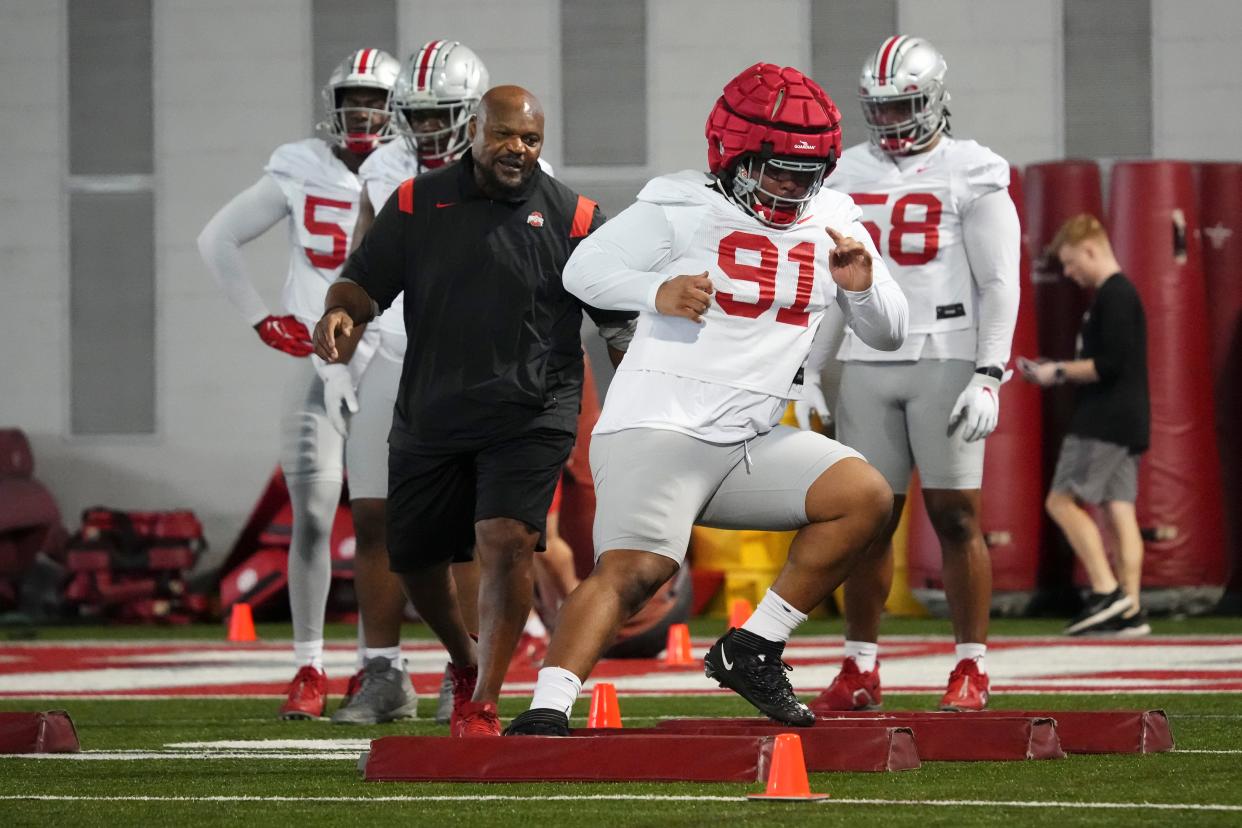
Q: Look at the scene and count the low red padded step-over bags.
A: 5